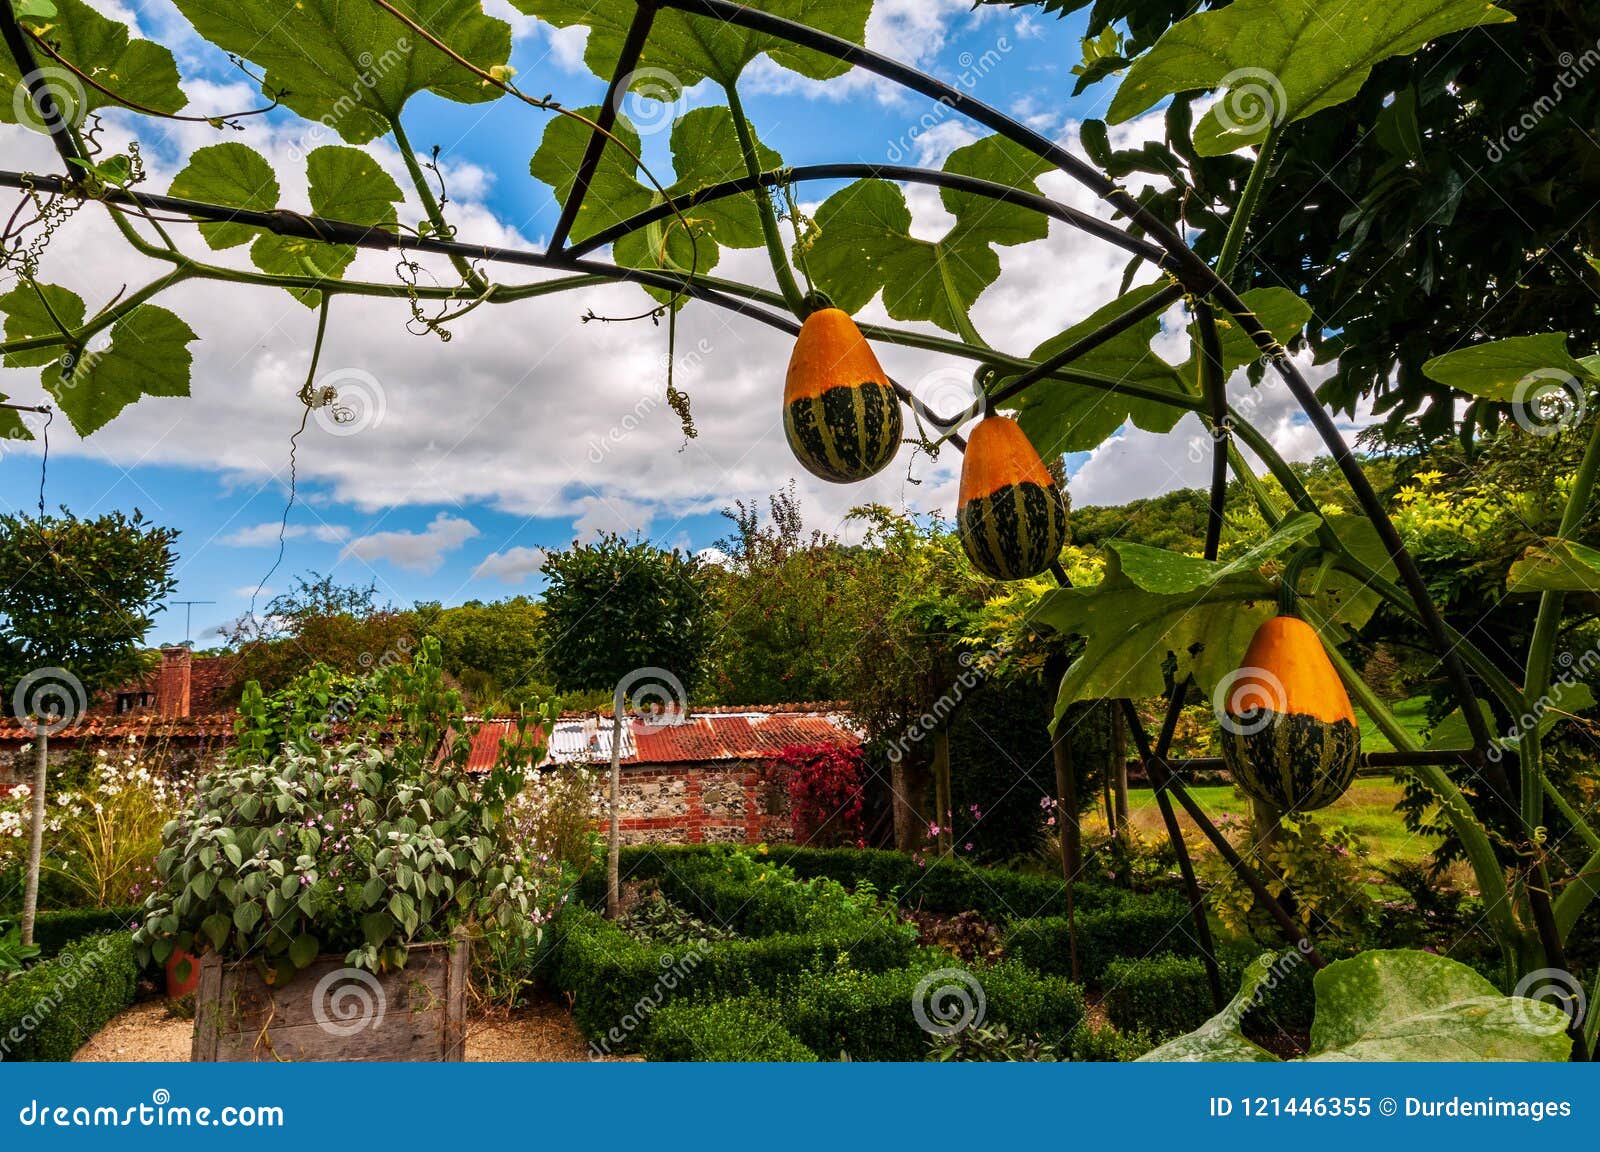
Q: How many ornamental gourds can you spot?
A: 3